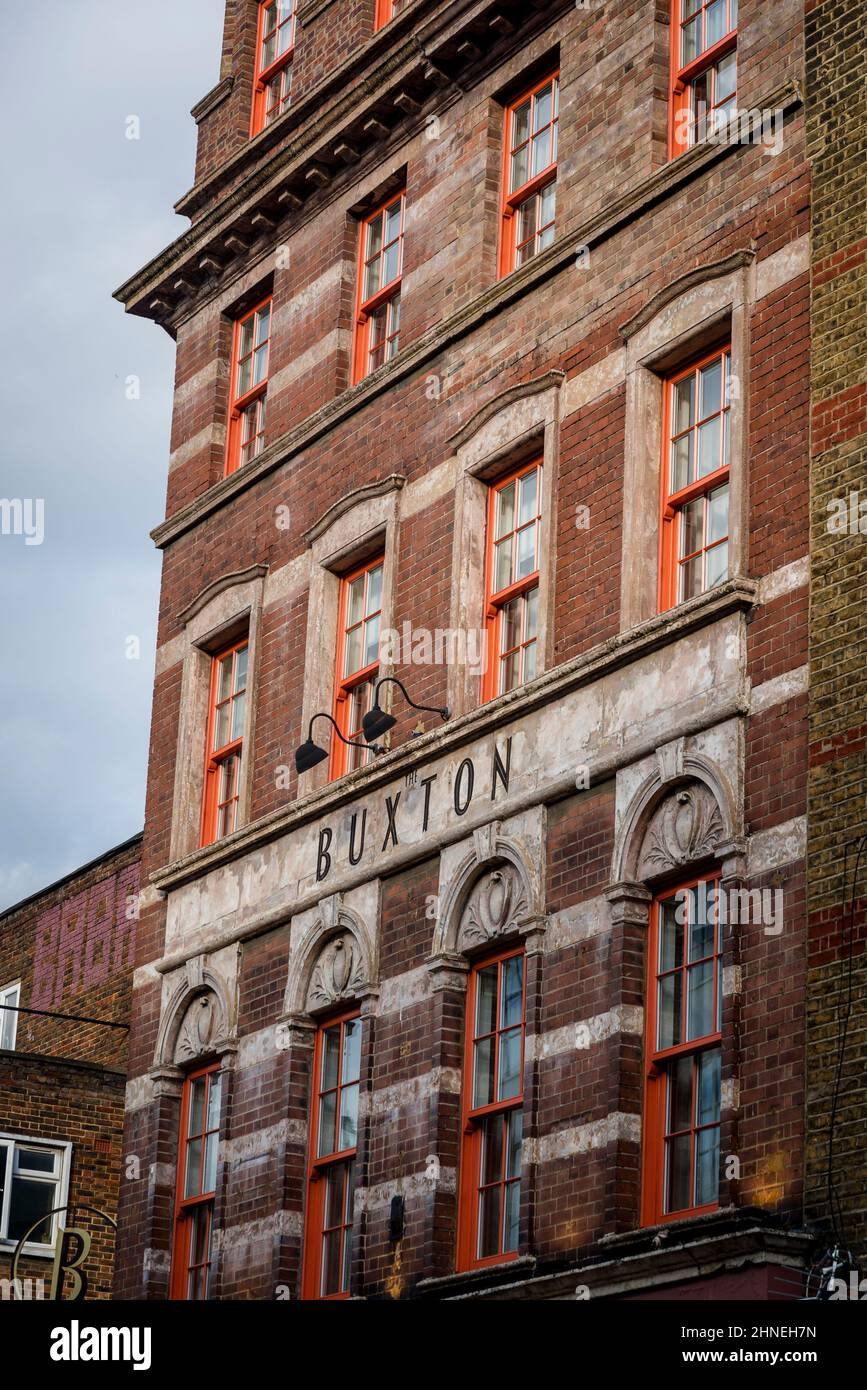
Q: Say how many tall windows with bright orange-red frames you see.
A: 14